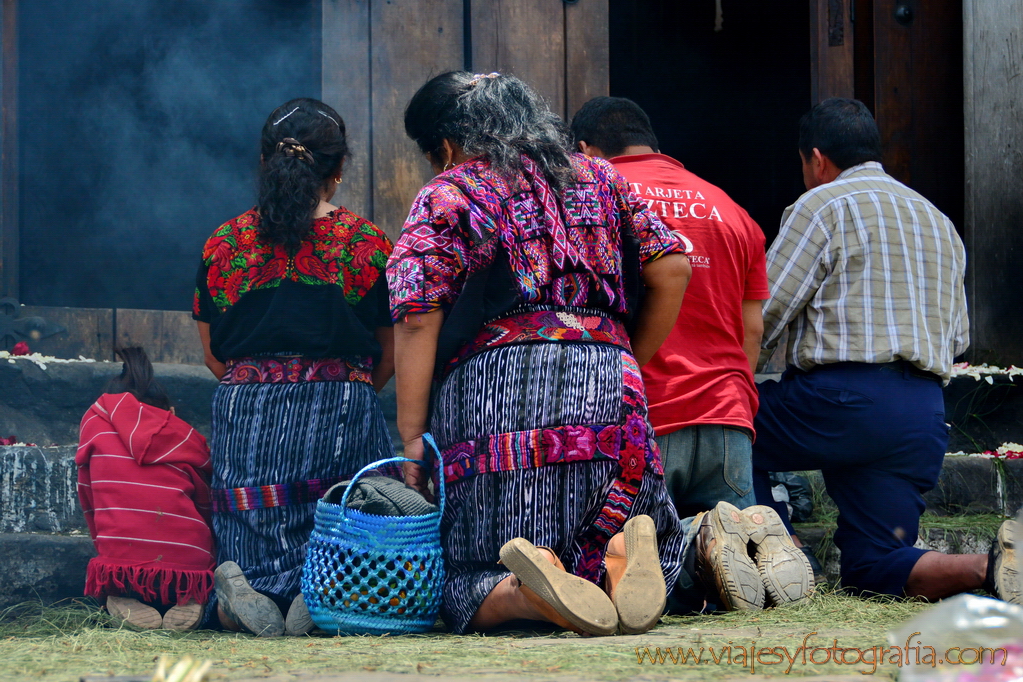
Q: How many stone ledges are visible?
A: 3